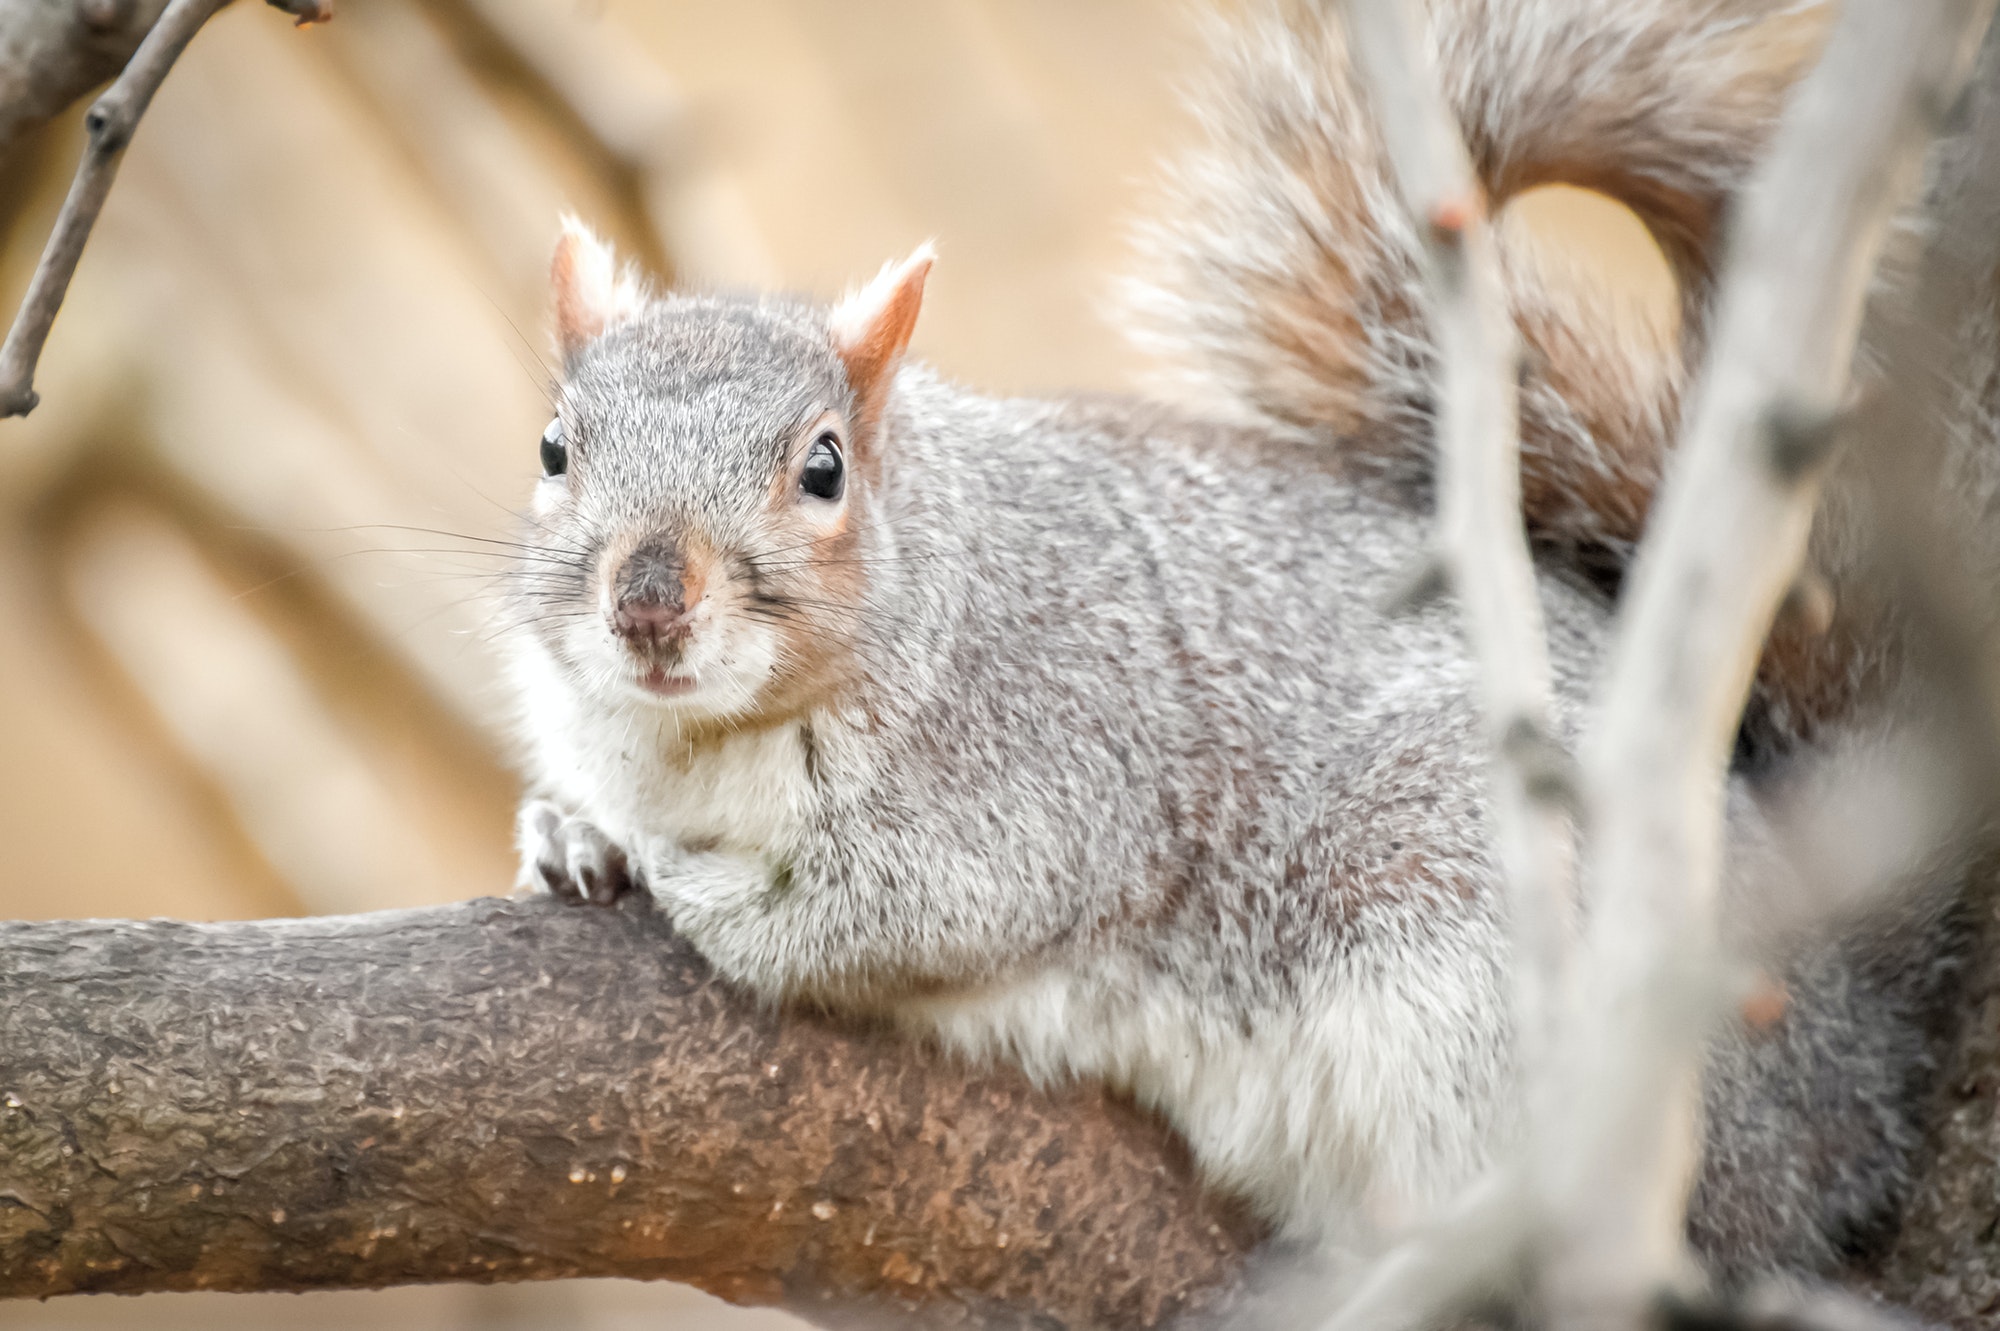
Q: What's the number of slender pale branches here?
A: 2